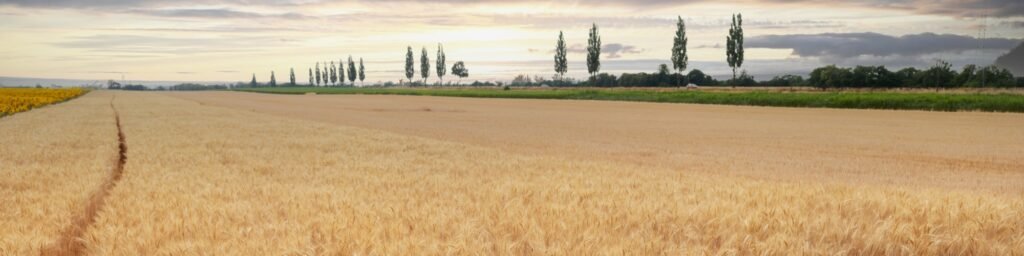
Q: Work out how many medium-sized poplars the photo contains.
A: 3